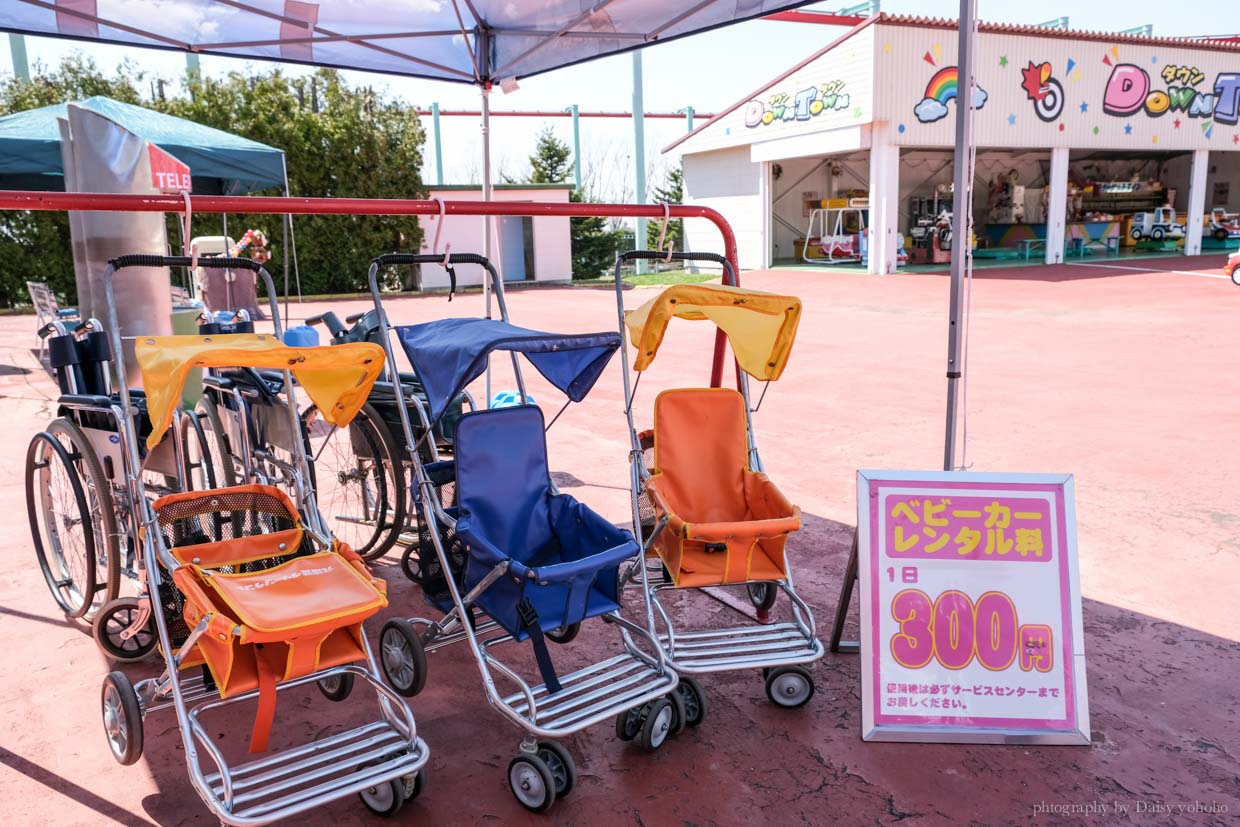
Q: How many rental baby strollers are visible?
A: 3